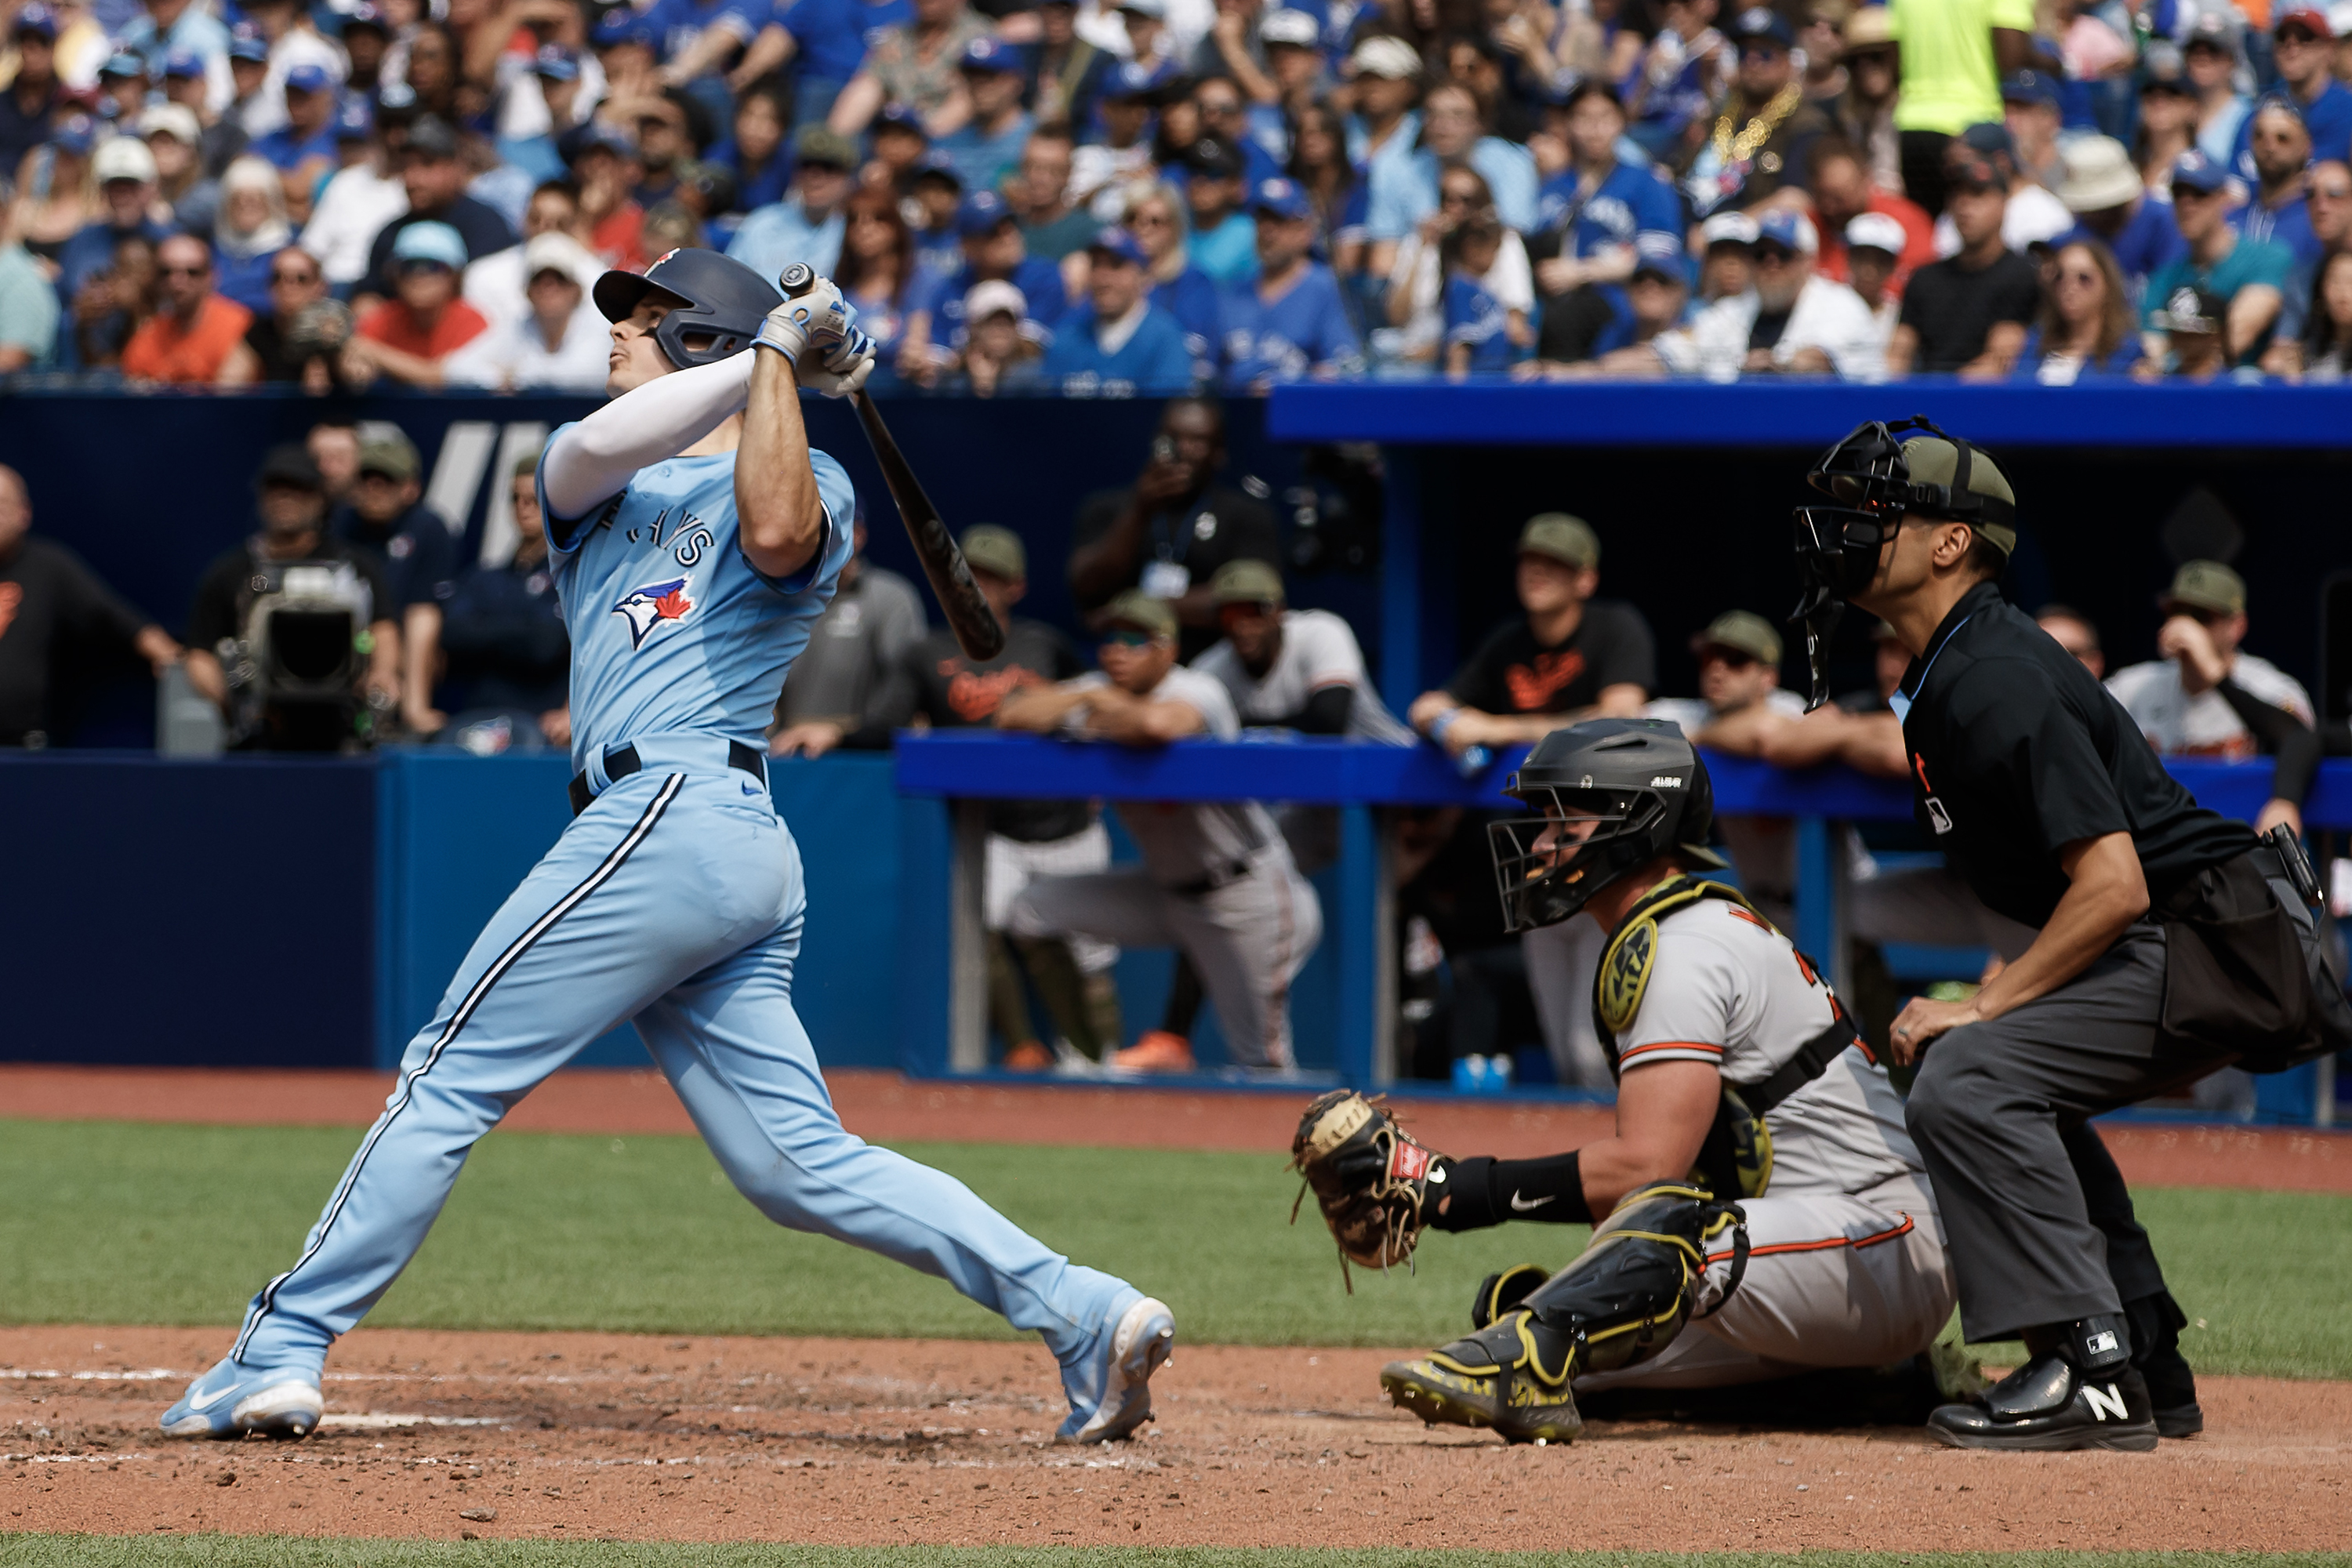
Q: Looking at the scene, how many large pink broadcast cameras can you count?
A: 0